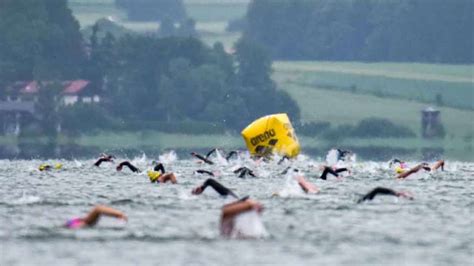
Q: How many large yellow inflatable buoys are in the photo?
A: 1